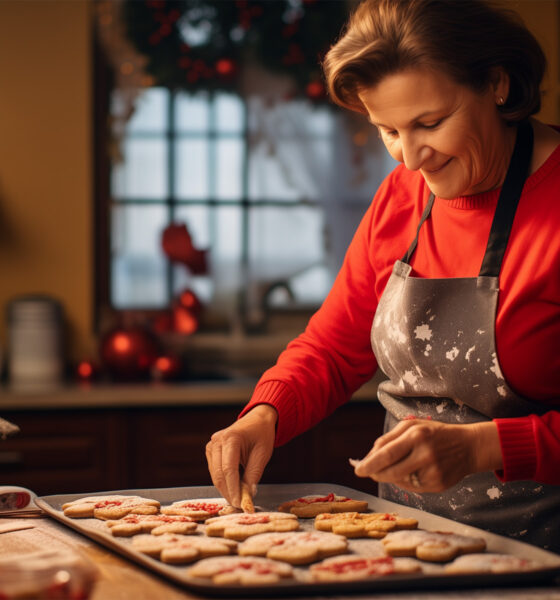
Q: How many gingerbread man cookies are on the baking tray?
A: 12